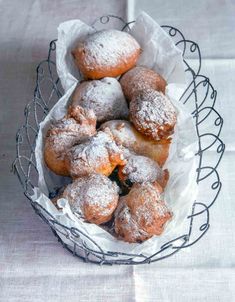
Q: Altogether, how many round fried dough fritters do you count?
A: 10